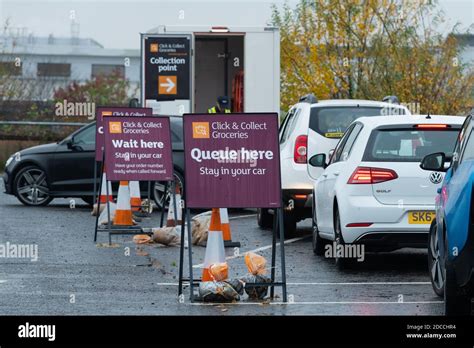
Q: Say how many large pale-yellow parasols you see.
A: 0